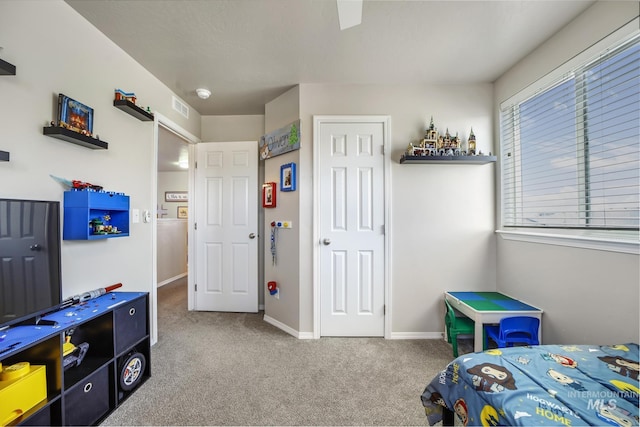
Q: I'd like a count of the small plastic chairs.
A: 2